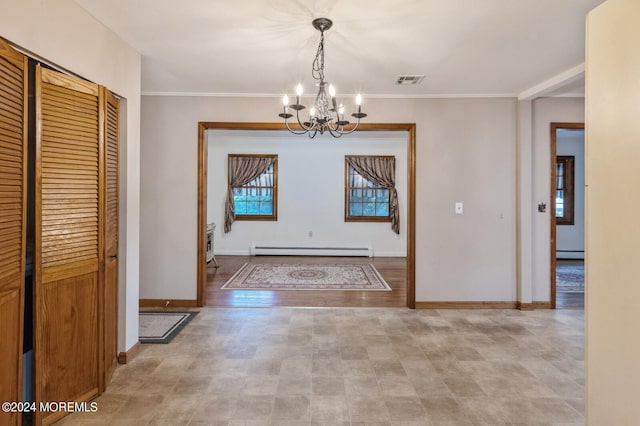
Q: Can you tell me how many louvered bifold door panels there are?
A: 3